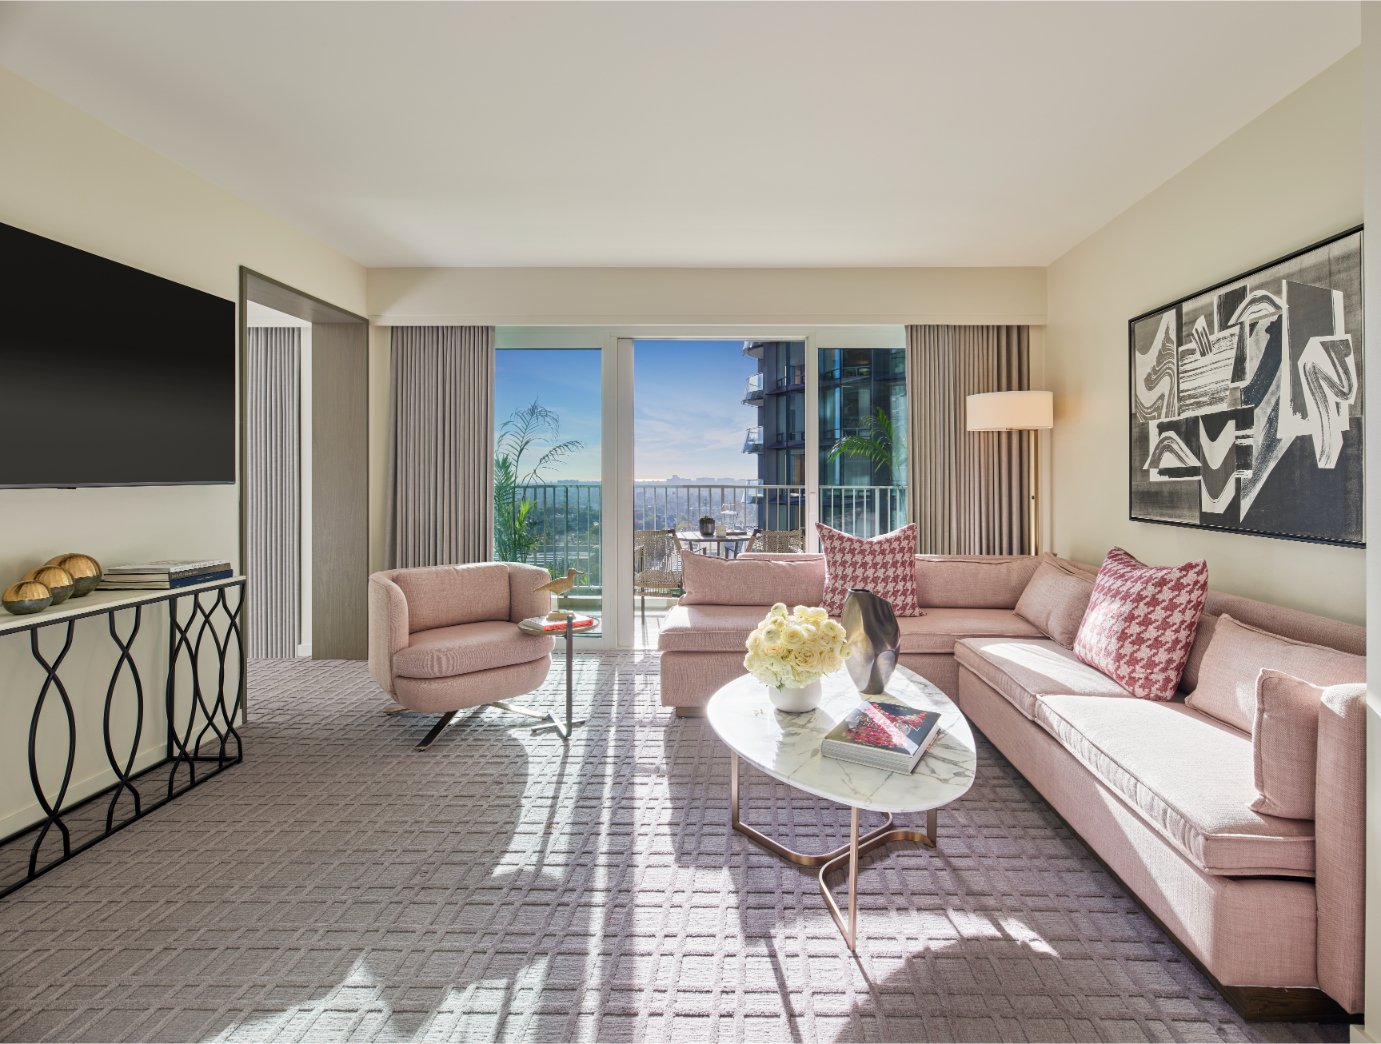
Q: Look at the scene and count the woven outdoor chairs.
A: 2